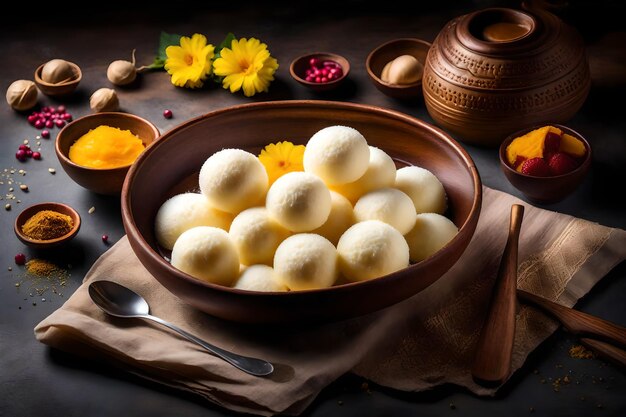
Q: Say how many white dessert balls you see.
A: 14